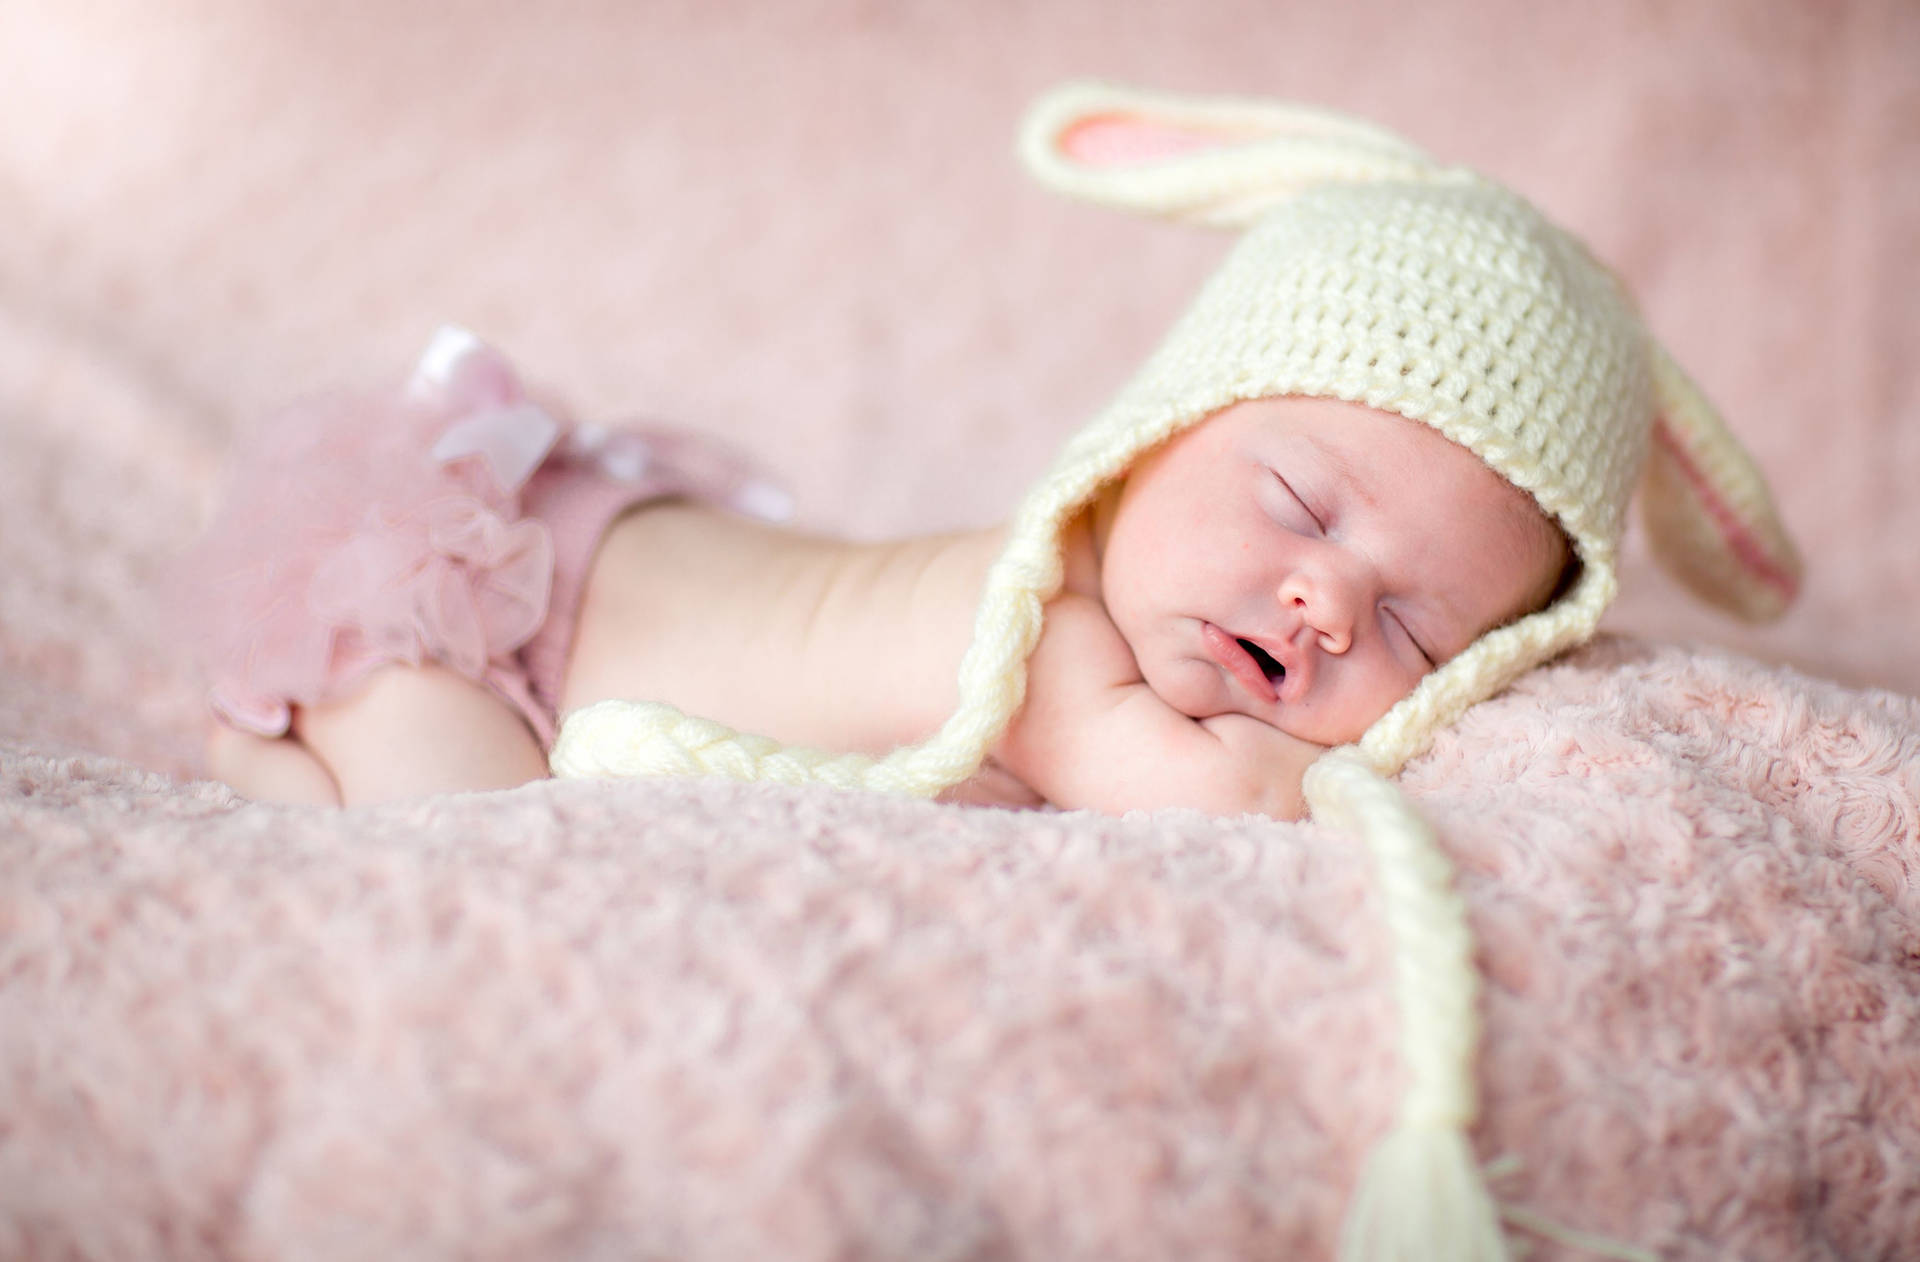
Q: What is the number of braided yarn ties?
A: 2